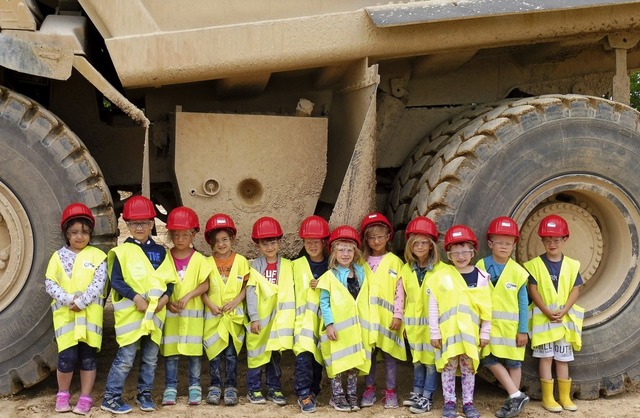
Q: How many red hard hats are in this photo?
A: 12